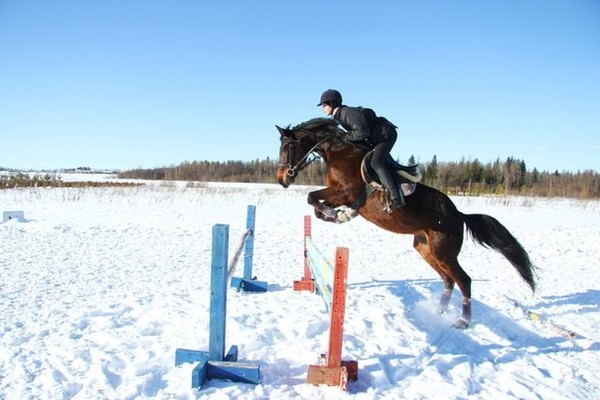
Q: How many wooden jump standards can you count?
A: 4